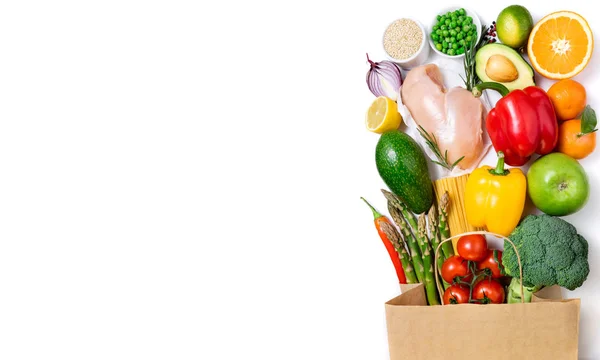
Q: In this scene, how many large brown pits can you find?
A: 1